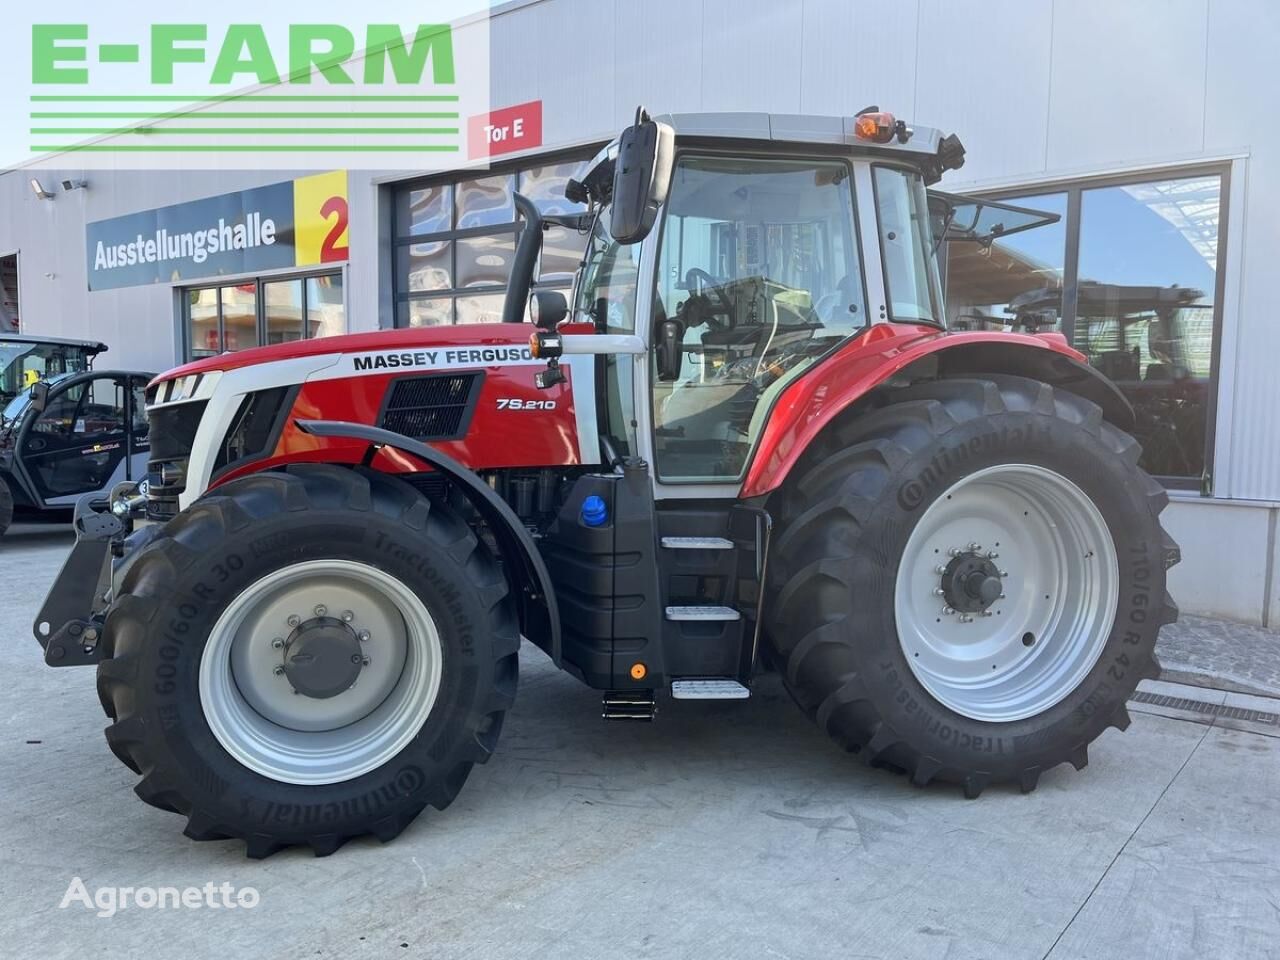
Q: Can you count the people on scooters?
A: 0